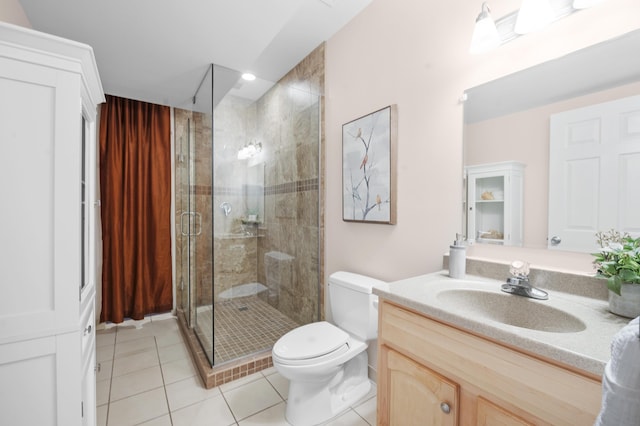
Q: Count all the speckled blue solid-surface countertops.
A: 0